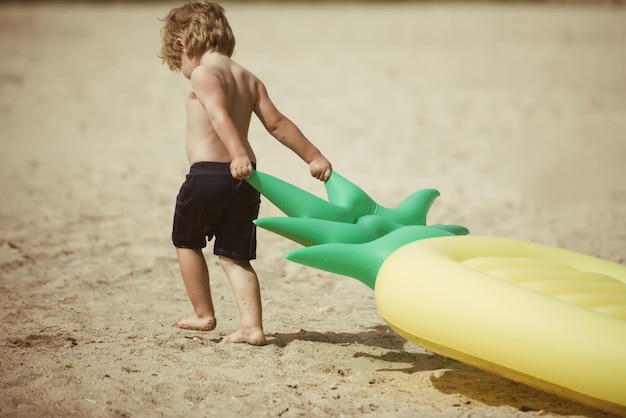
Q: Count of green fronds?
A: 6